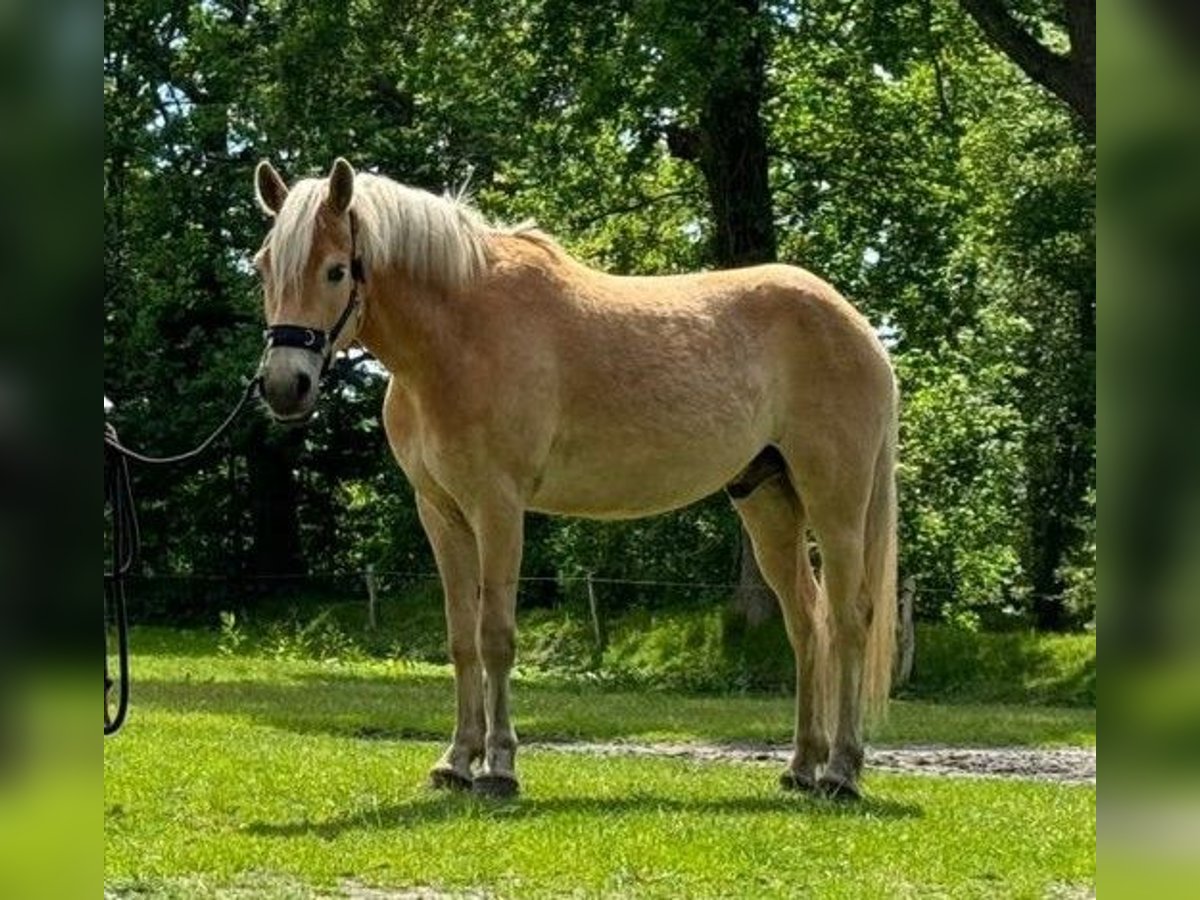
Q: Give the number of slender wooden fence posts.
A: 3